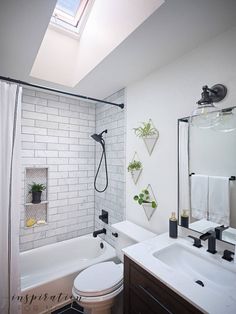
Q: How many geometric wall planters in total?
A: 3